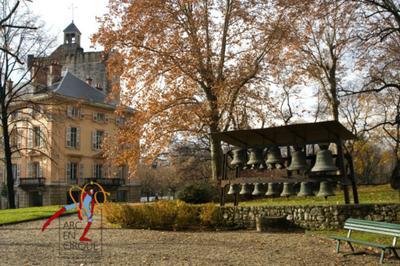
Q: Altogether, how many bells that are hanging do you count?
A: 12